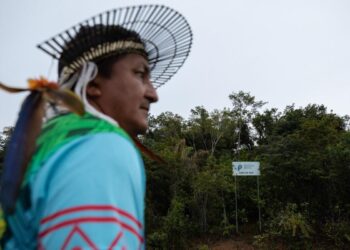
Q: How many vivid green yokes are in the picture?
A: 1